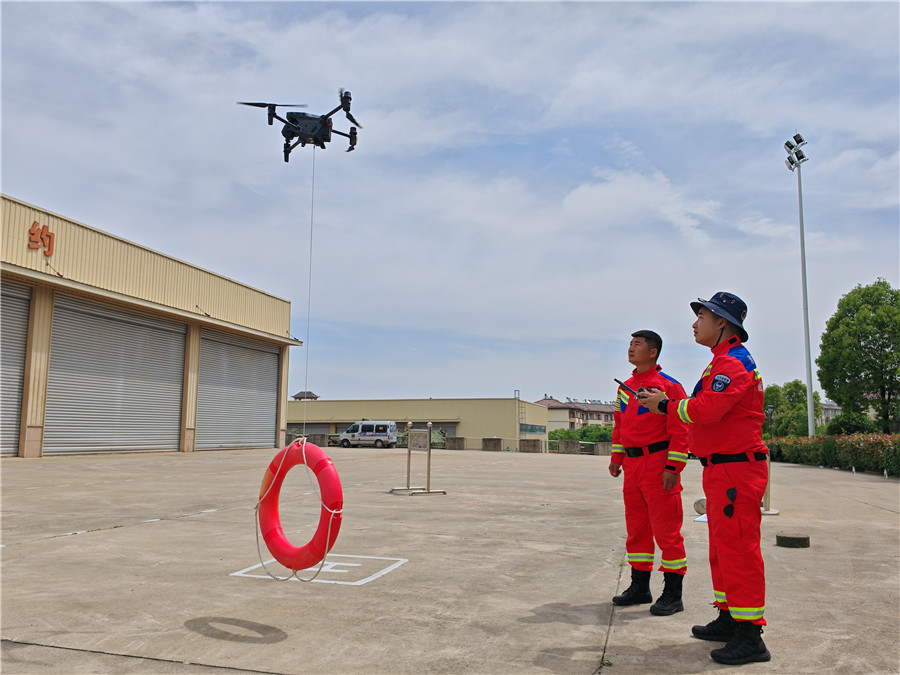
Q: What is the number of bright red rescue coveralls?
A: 2